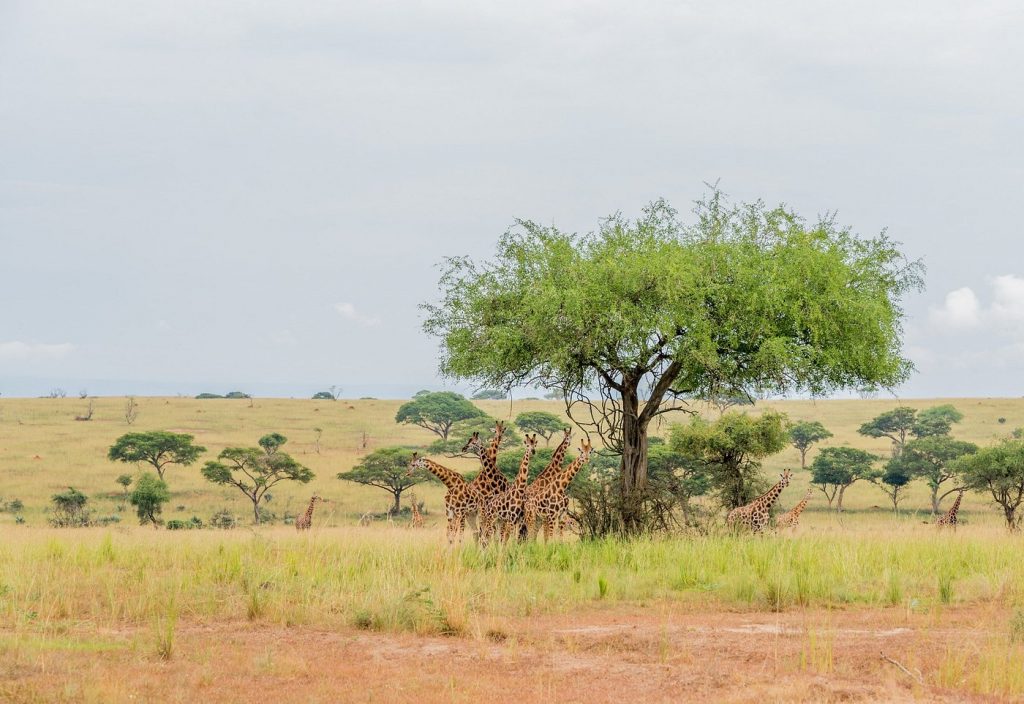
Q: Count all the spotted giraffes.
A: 11